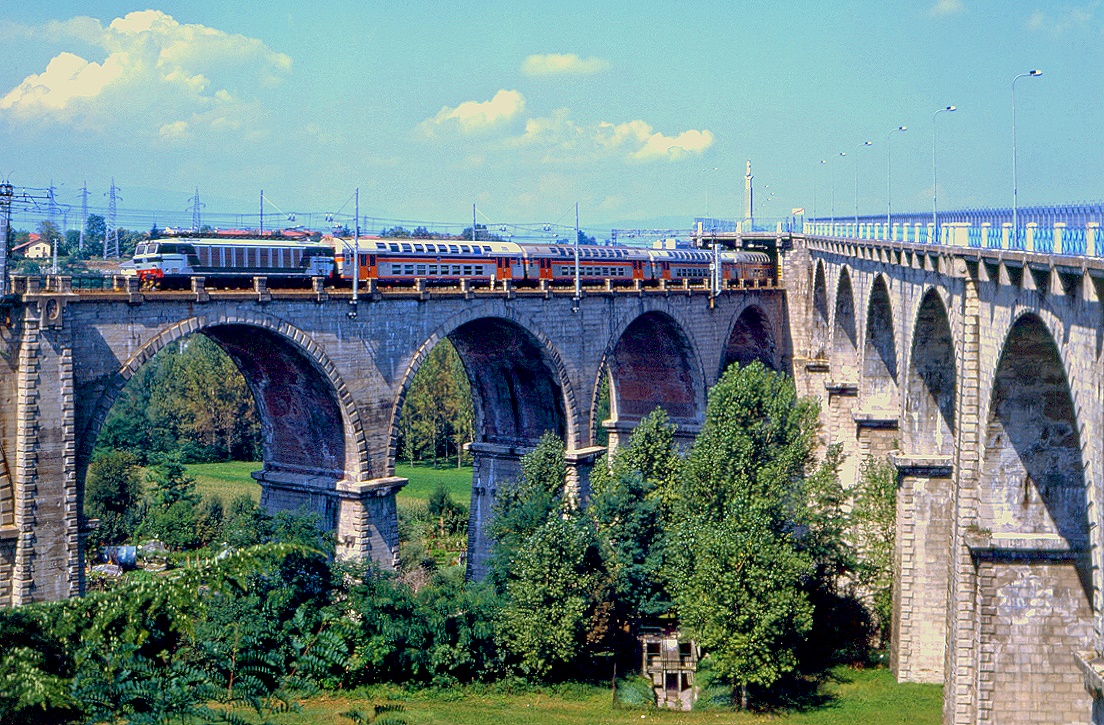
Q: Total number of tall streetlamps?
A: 6